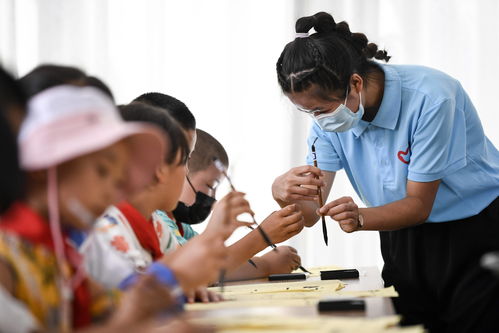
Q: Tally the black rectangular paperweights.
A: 3